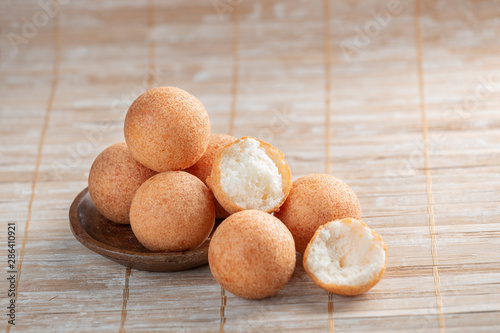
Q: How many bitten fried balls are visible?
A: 2